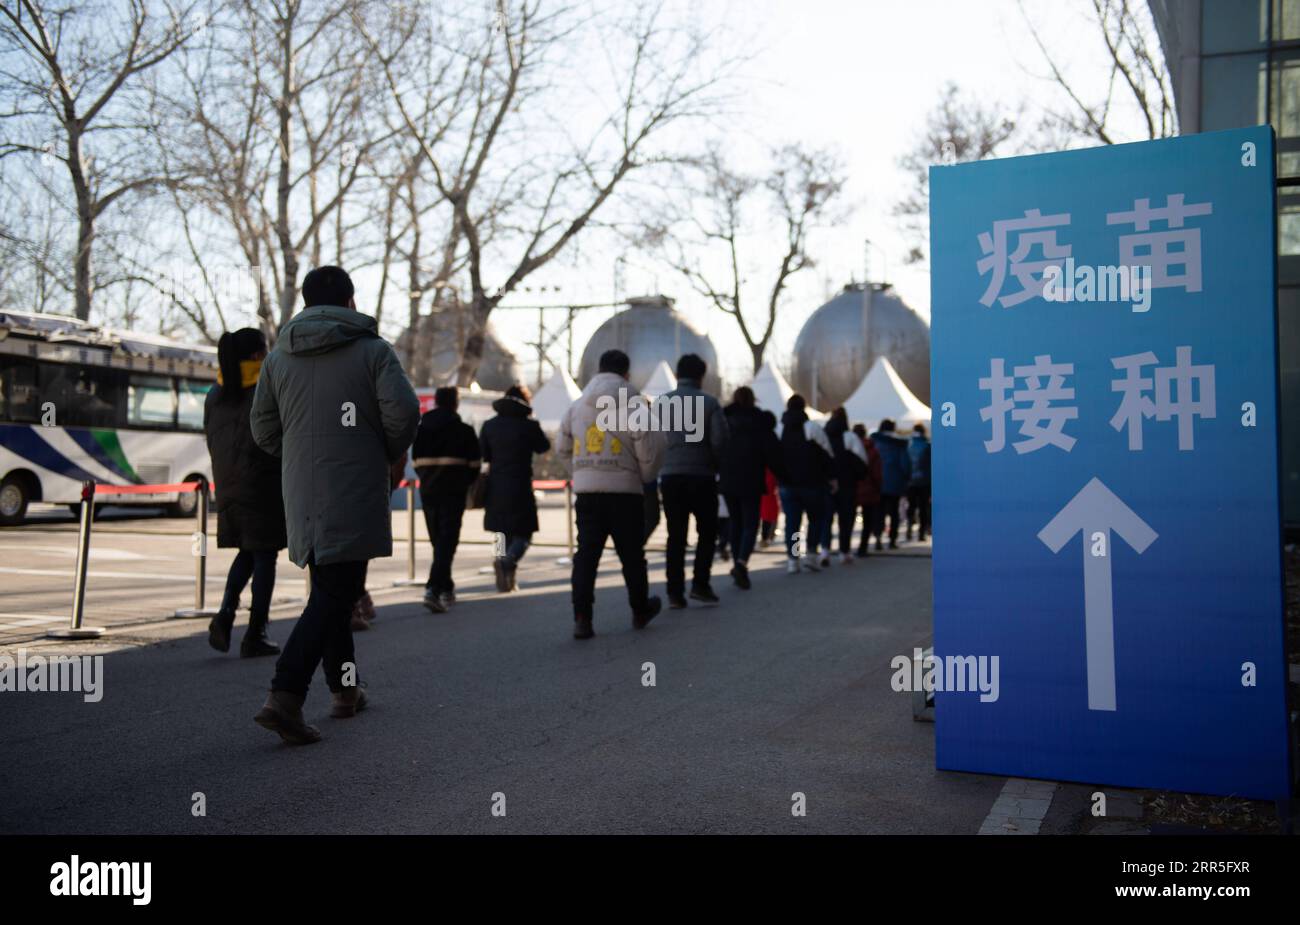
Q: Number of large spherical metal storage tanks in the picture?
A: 3